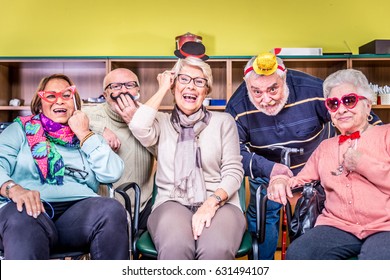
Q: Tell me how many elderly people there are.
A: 5